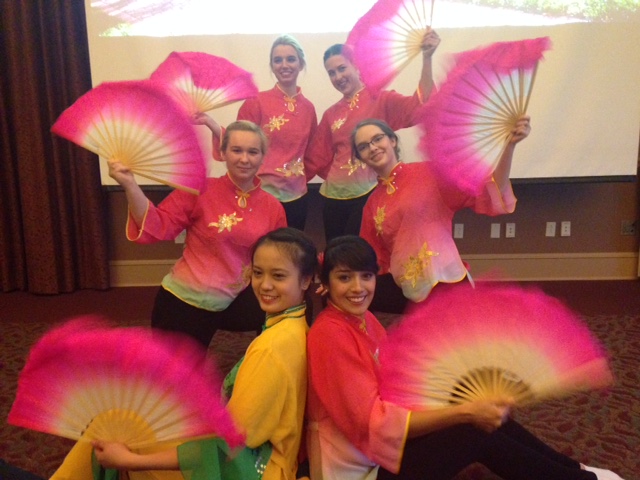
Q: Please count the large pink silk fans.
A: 6